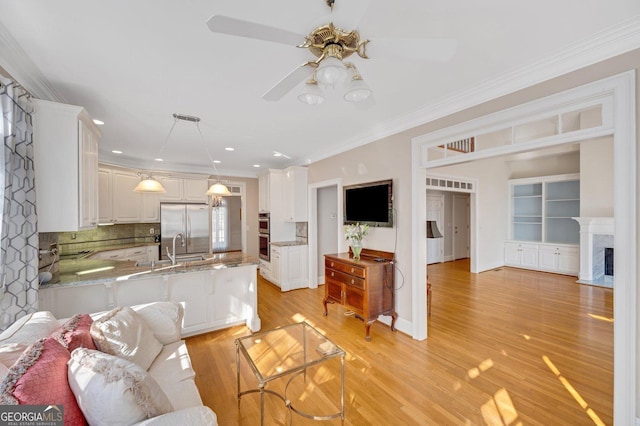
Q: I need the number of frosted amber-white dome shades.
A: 2